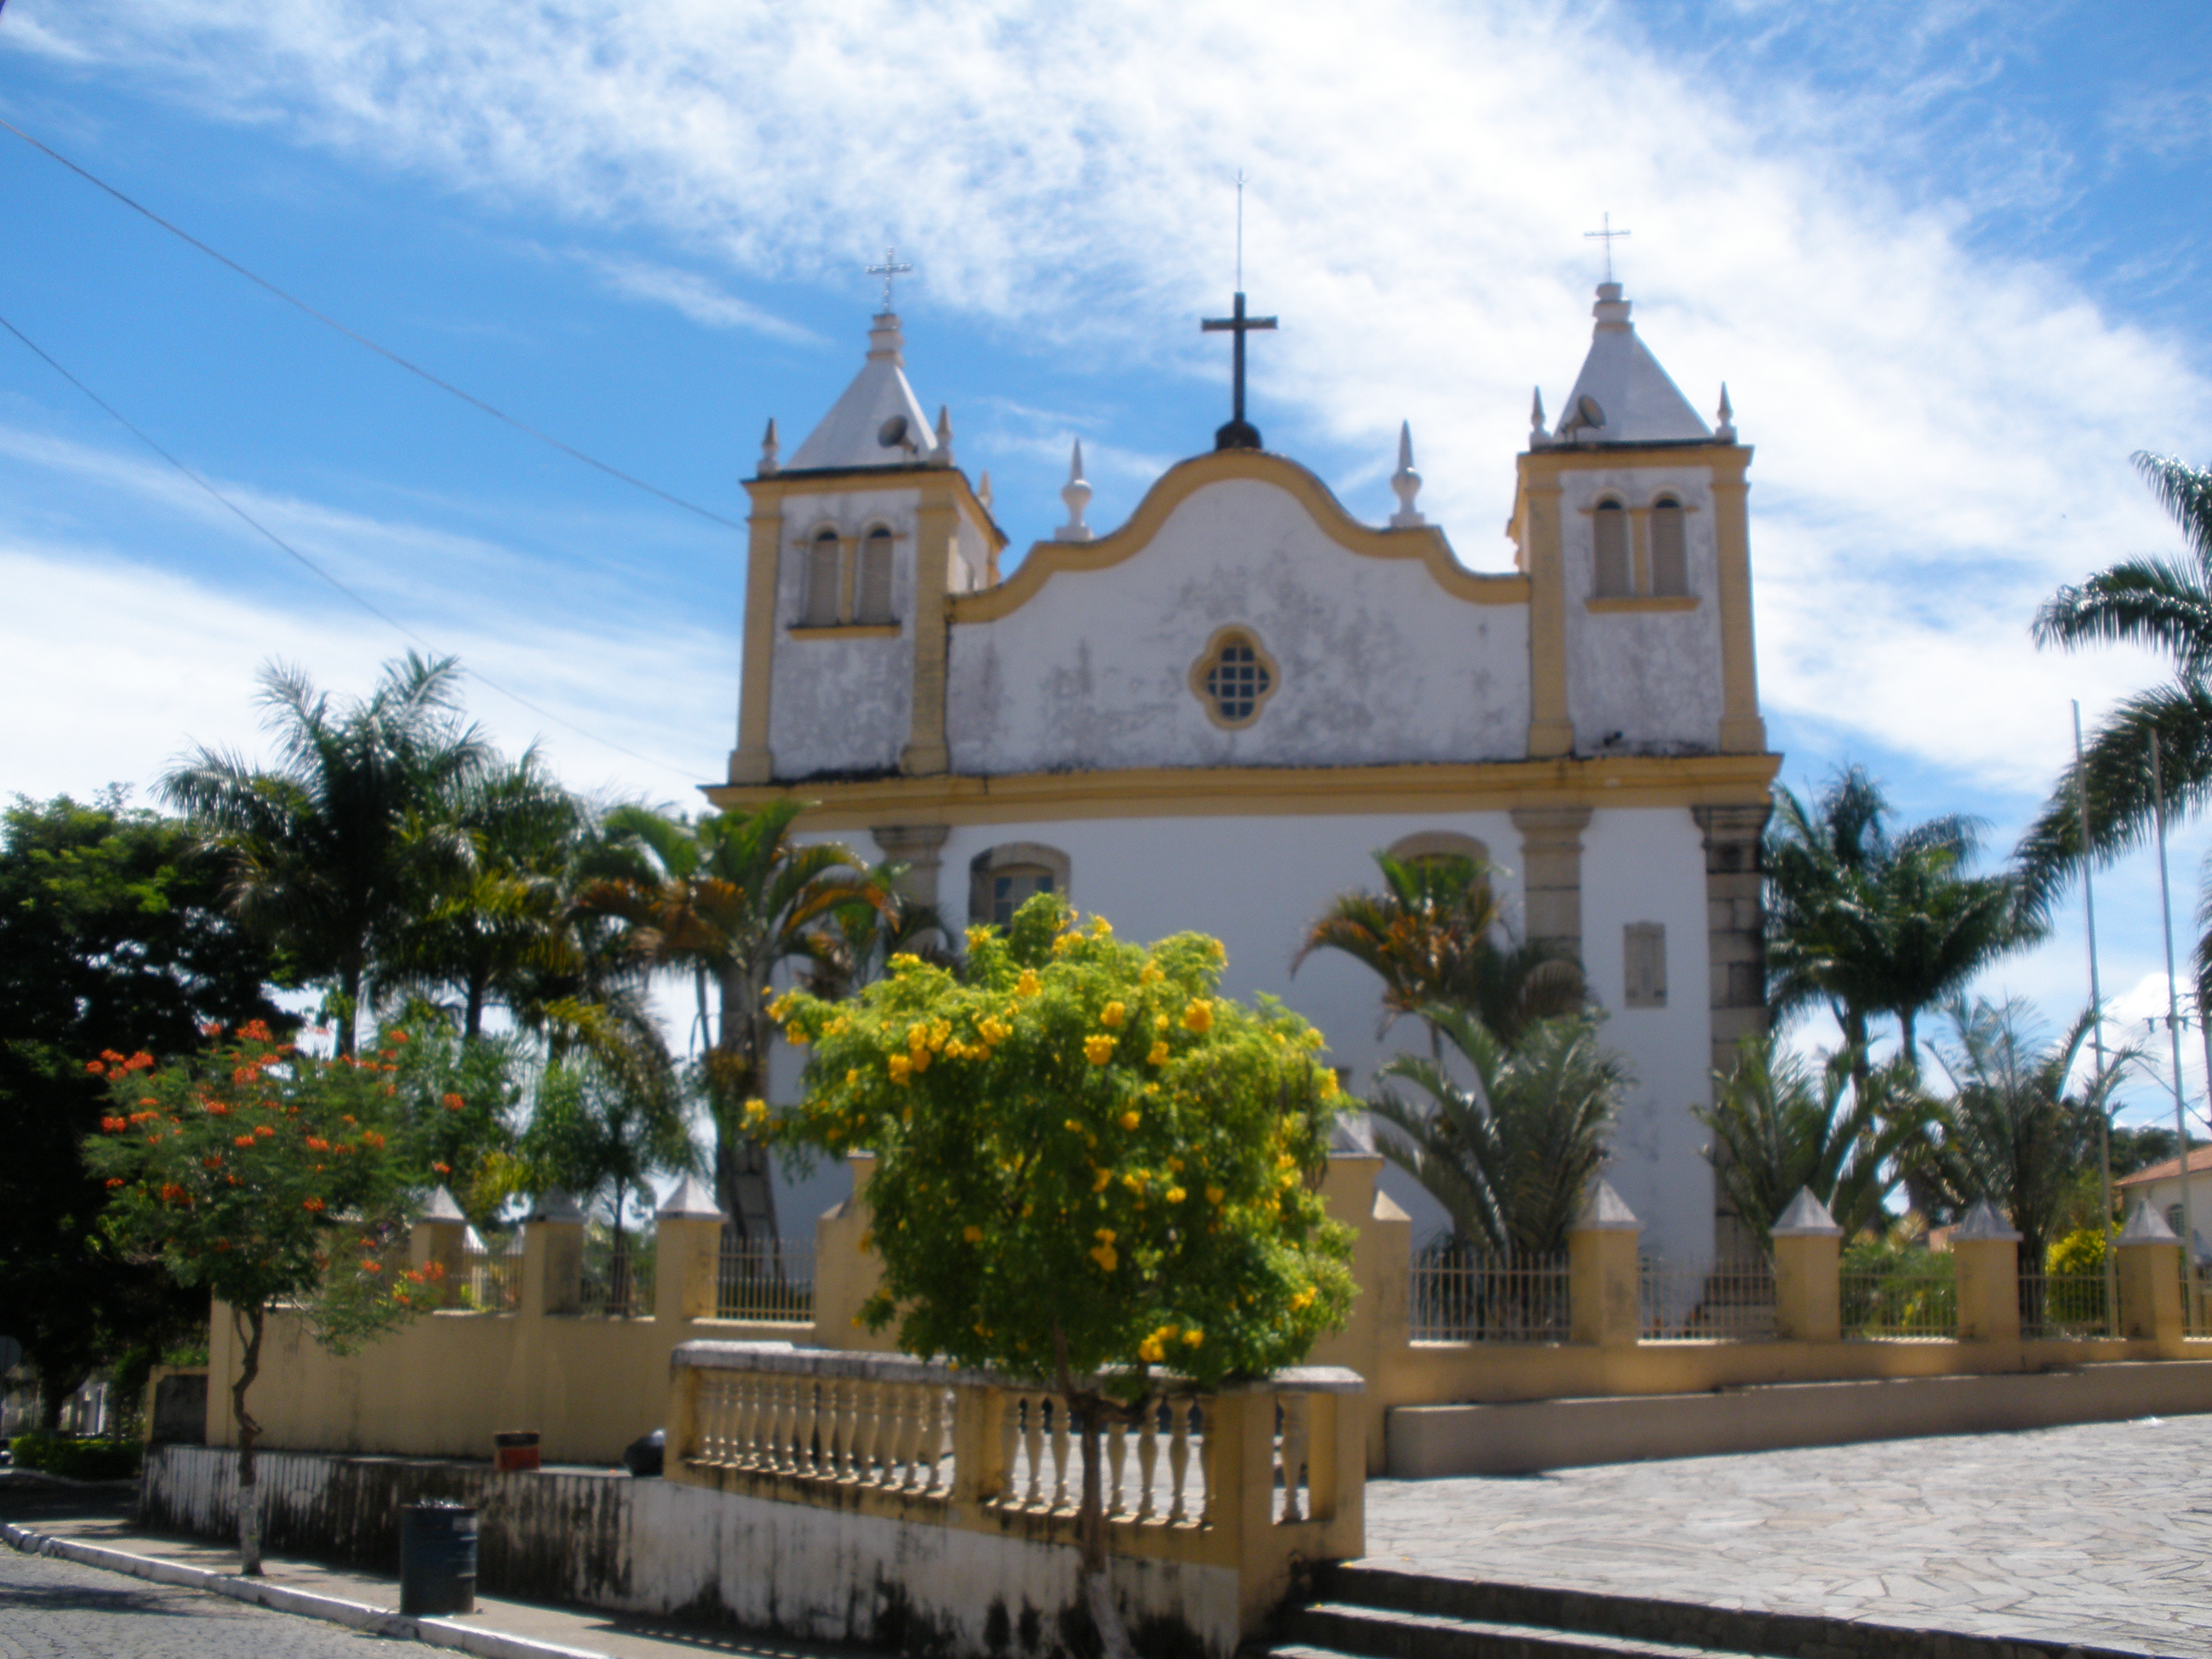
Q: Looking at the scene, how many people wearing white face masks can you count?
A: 0